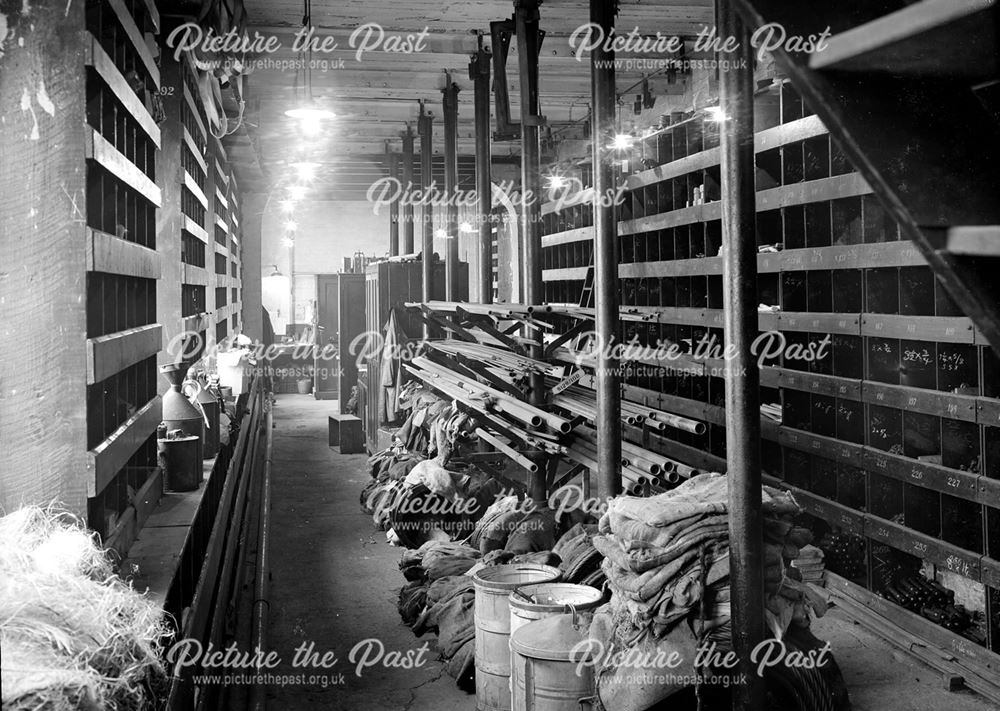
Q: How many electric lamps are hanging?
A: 11